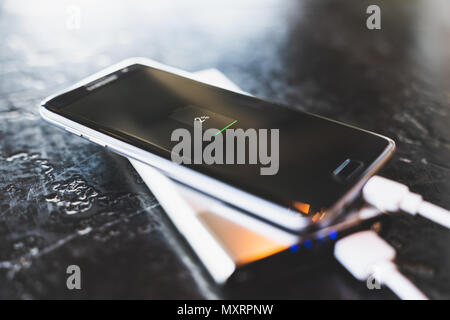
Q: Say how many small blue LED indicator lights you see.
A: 4